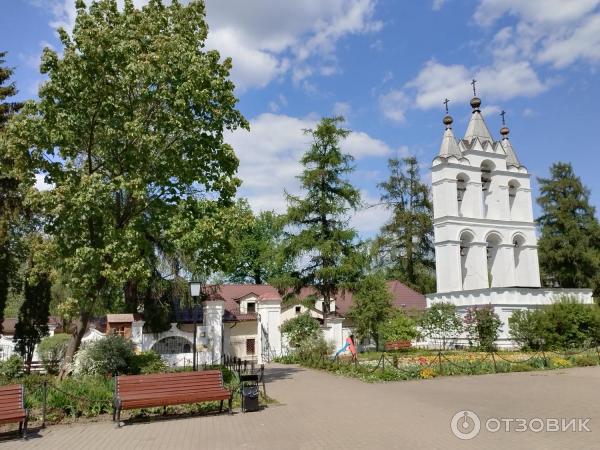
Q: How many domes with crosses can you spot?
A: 3